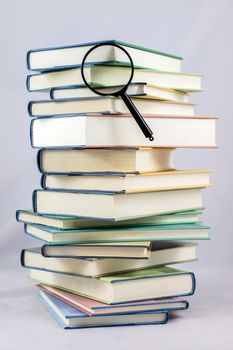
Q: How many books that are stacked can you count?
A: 15